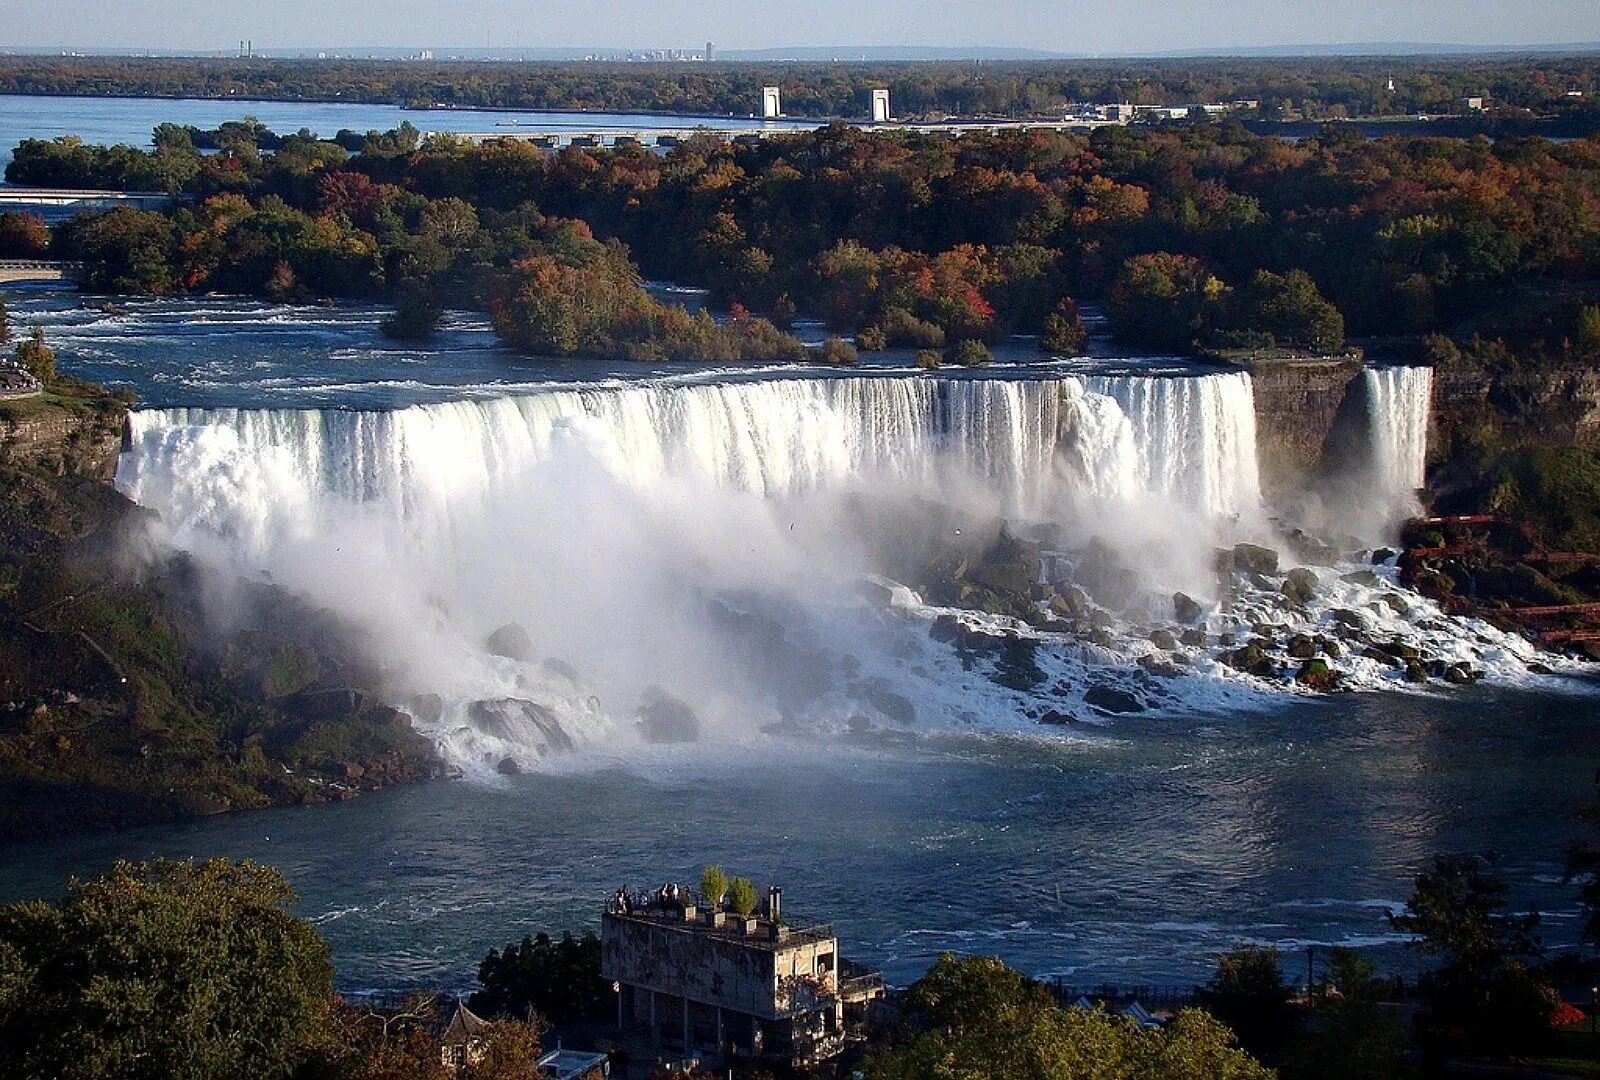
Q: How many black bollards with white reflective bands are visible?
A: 0